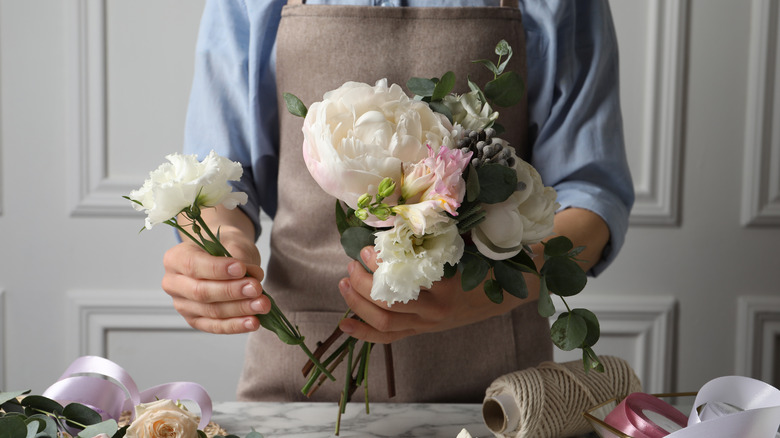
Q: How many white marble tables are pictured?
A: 1